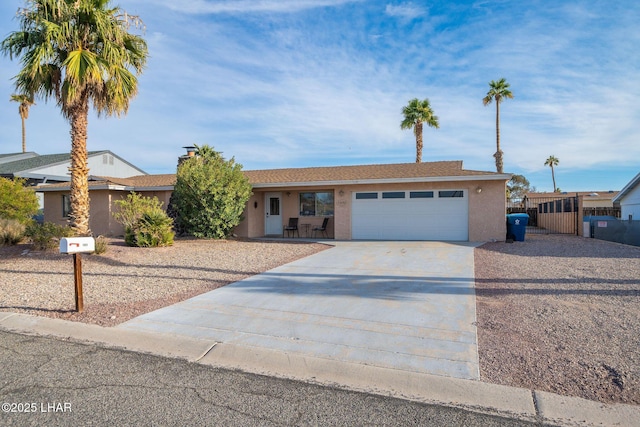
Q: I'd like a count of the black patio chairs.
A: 2